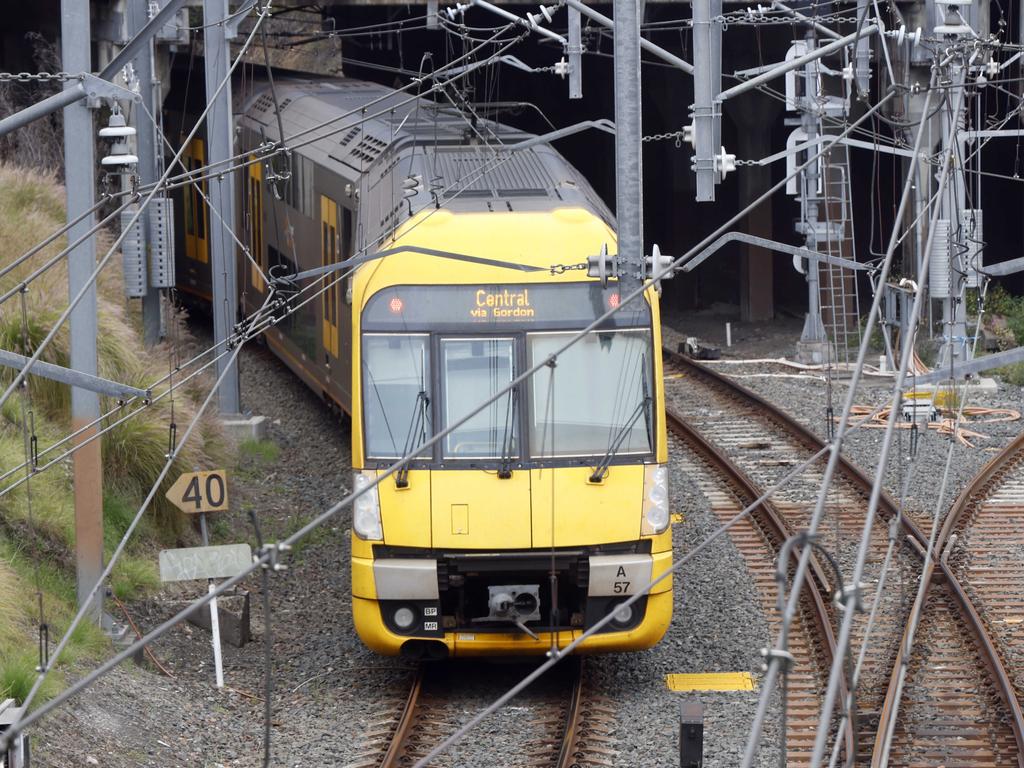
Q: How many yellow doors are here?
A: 3